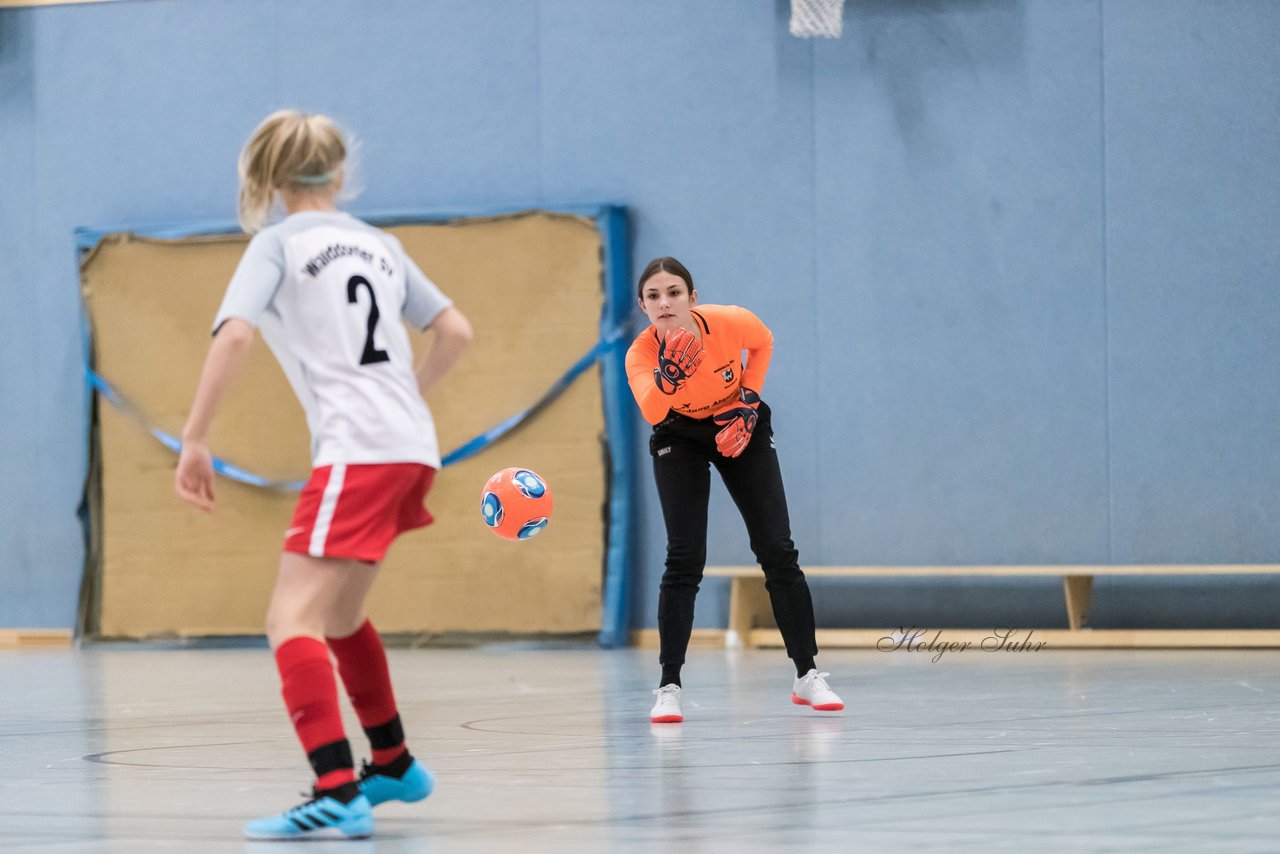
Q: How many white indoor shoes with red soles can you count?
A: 2